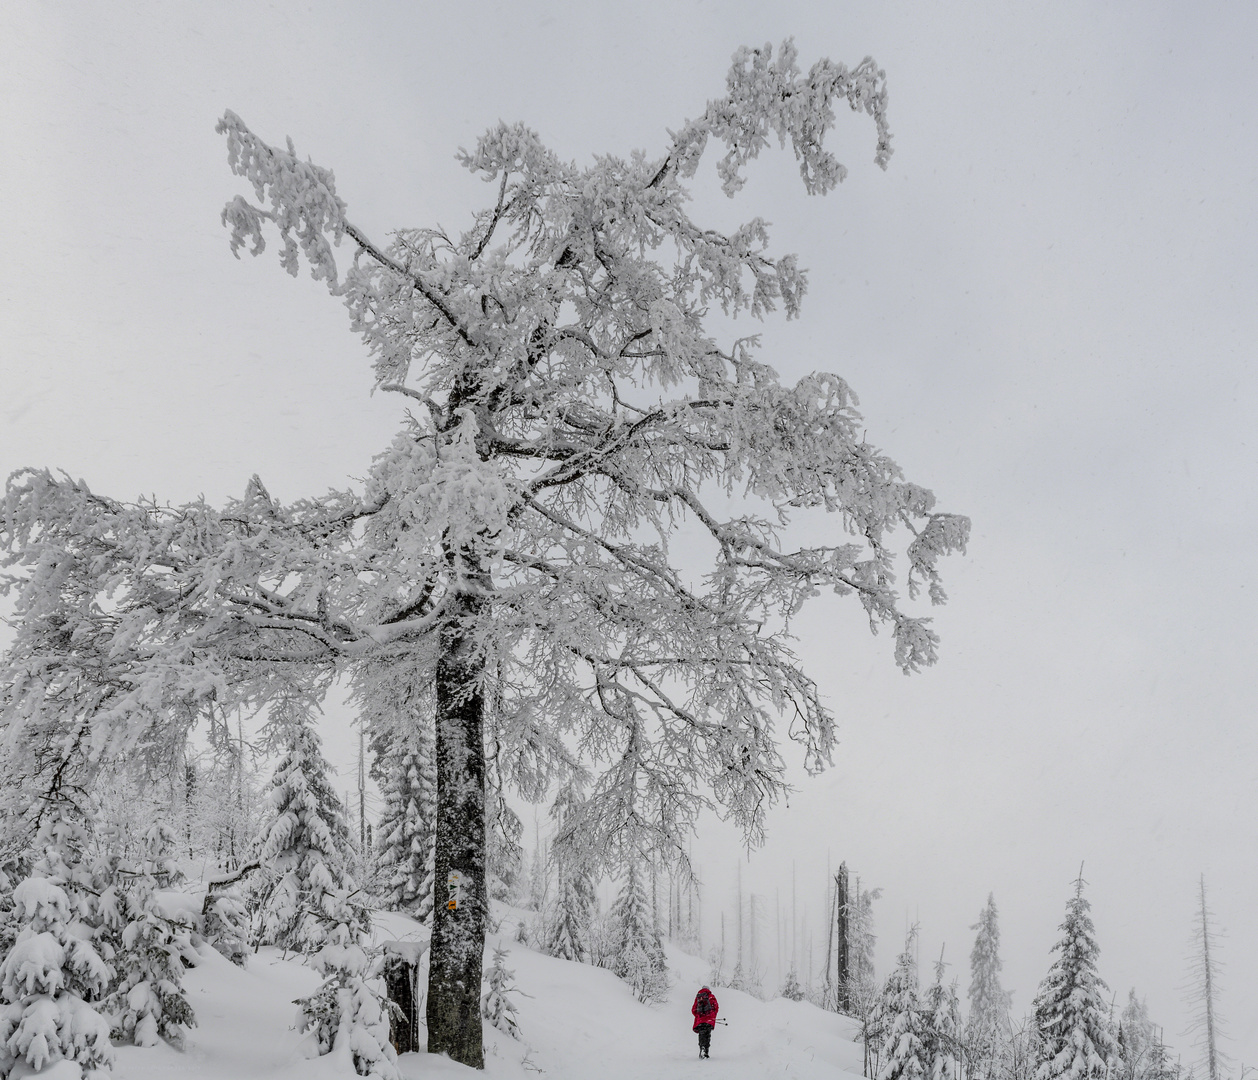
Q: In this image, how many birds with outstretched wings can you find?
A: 0